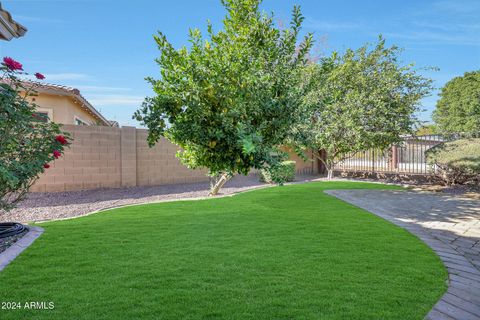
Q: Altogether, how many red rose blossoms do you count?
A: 5